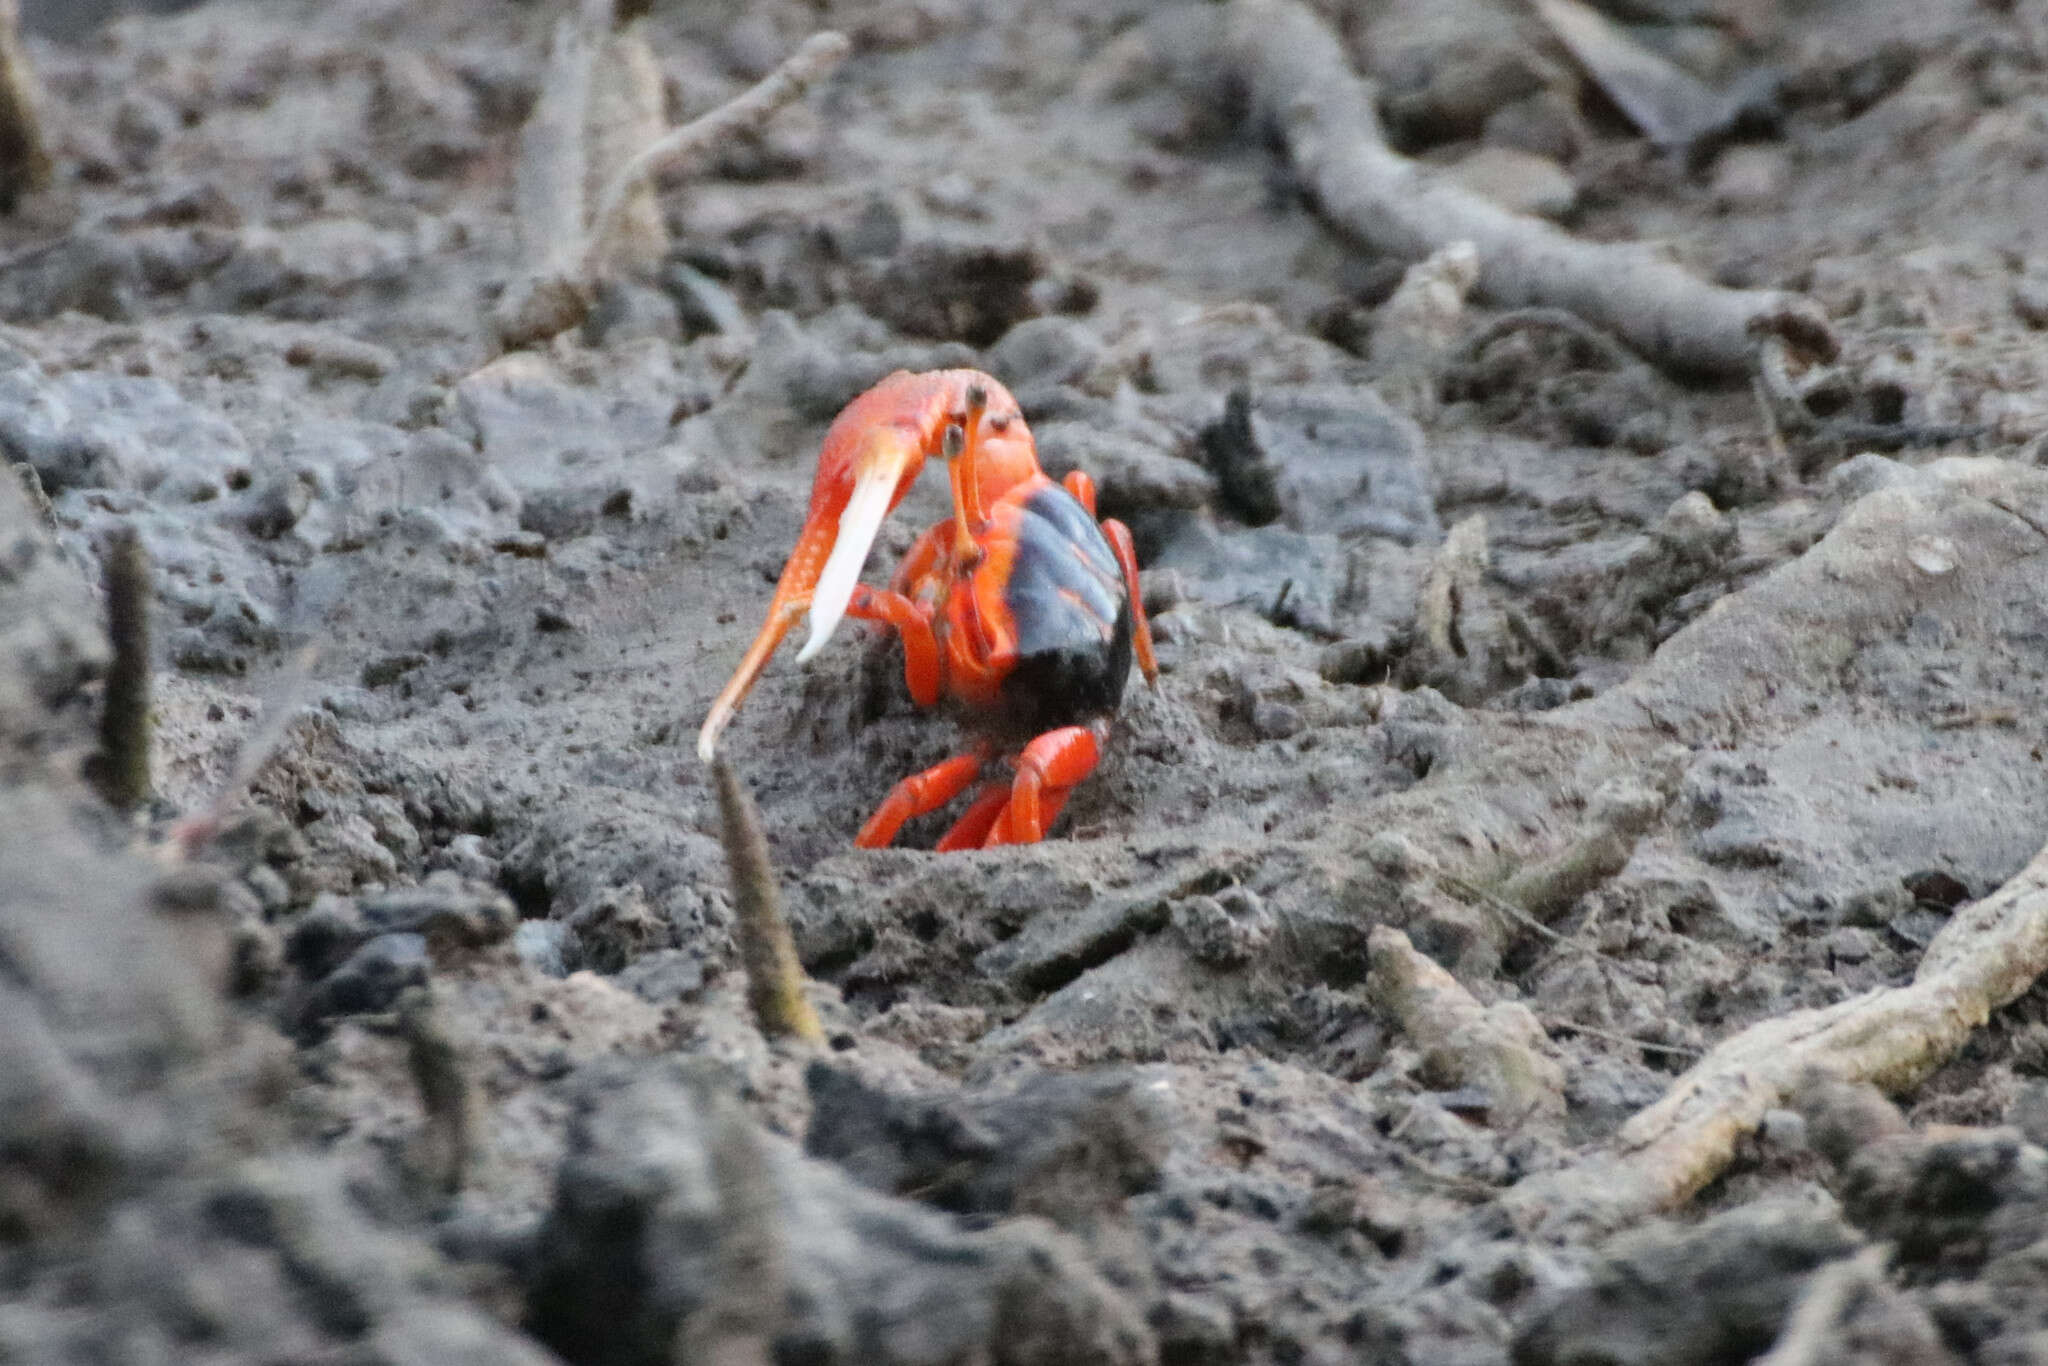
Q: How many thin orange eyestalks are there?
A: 2